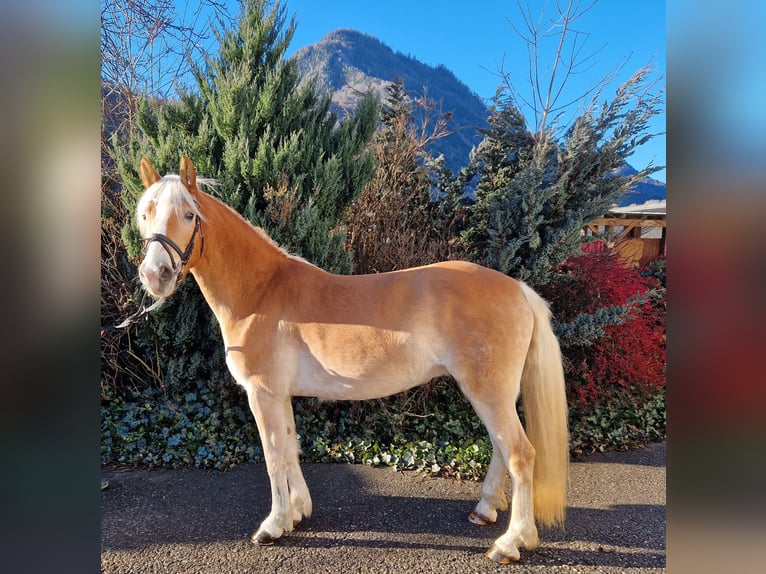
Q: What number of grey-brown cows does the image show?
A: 0